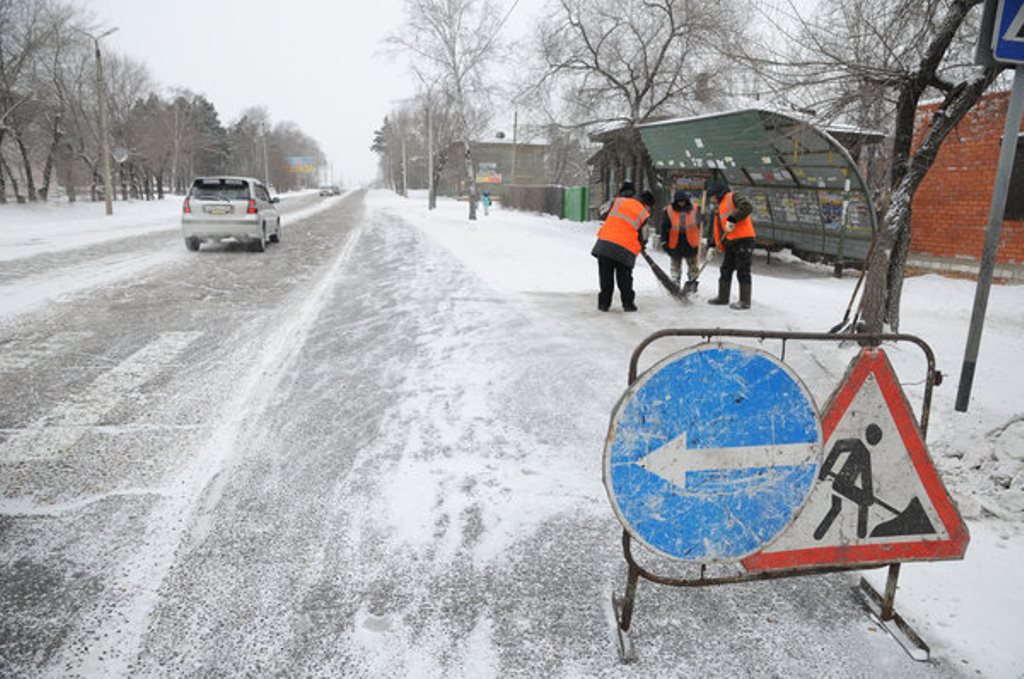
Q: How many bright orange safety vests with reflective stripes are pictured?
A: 3